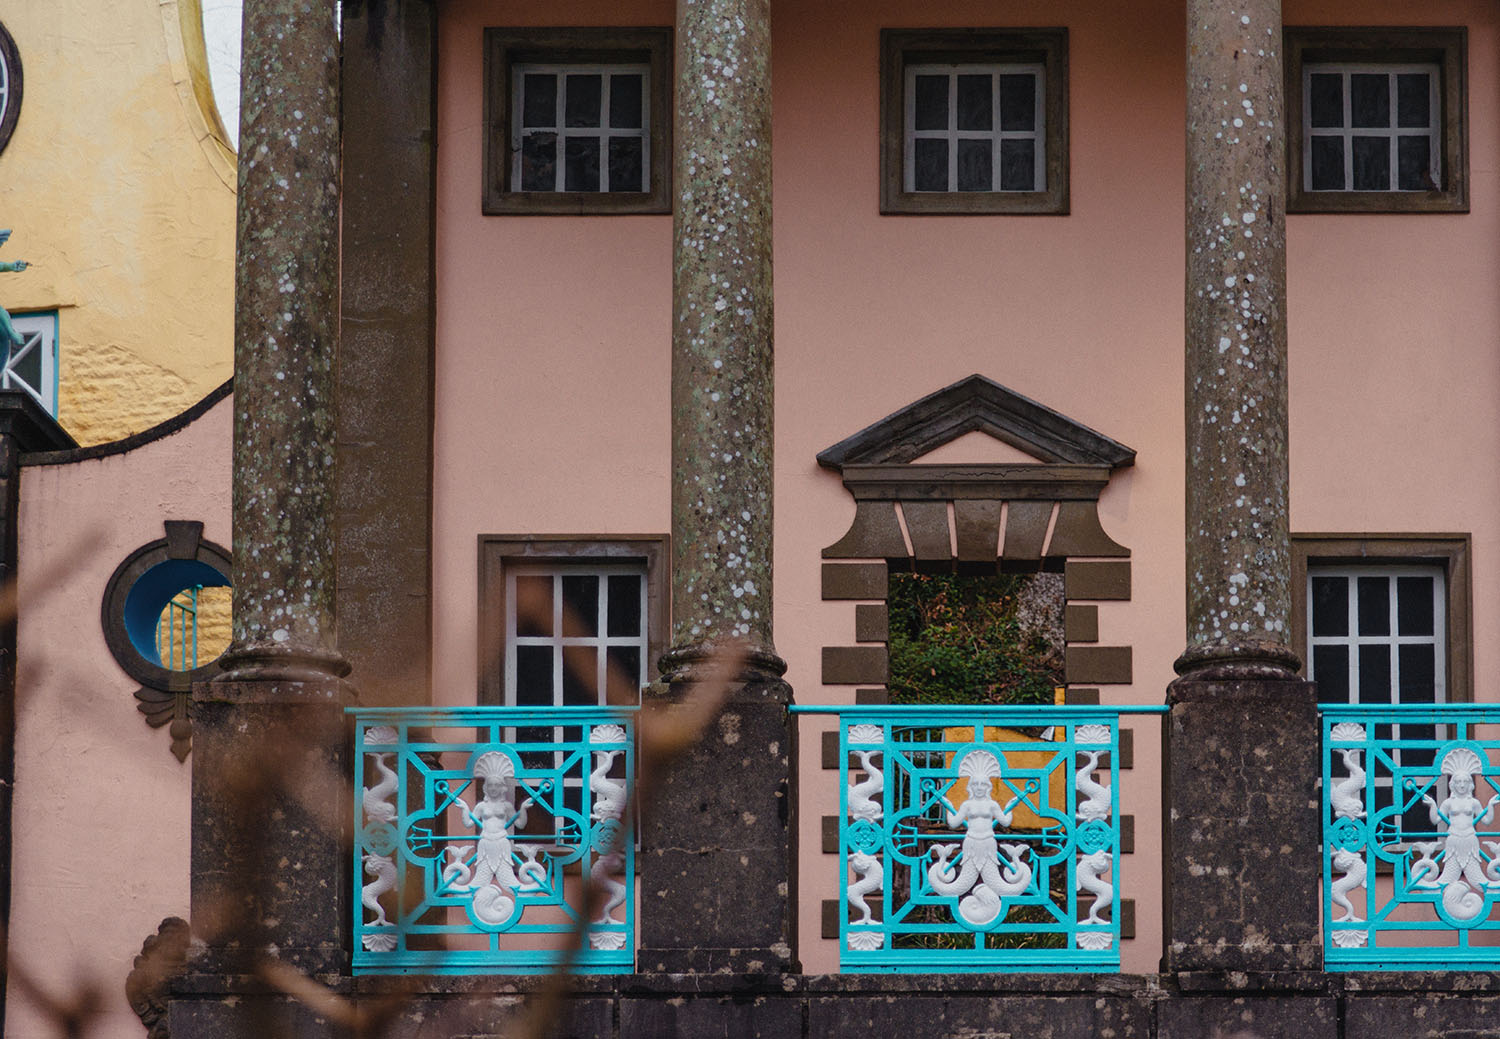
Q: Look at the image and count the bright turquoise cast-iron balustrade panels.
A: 3